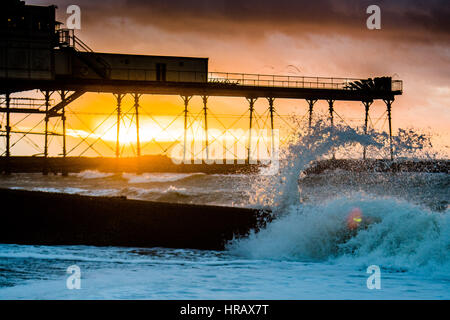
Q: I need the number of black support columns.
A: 13